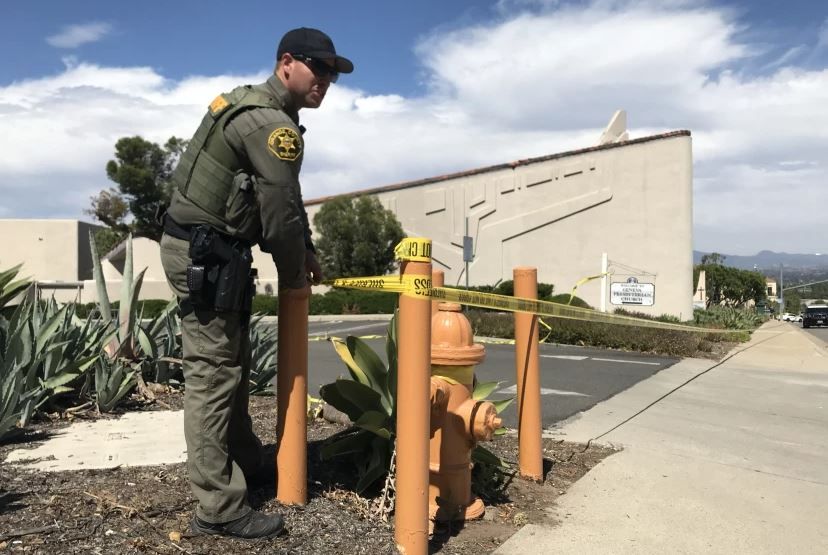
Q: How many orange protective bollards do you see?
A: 4